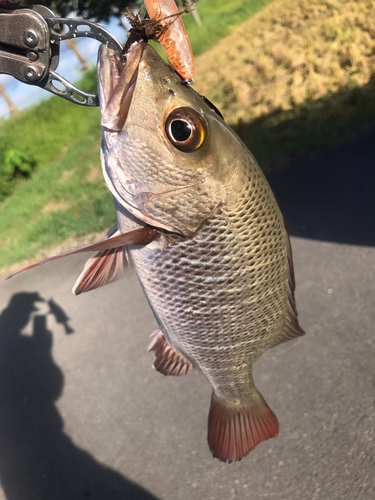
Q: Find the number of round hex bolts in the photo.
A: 2